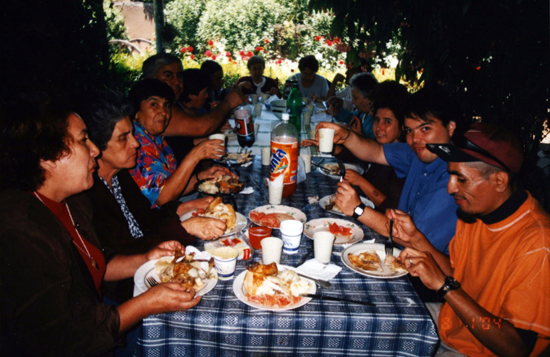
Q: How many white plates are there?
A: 8